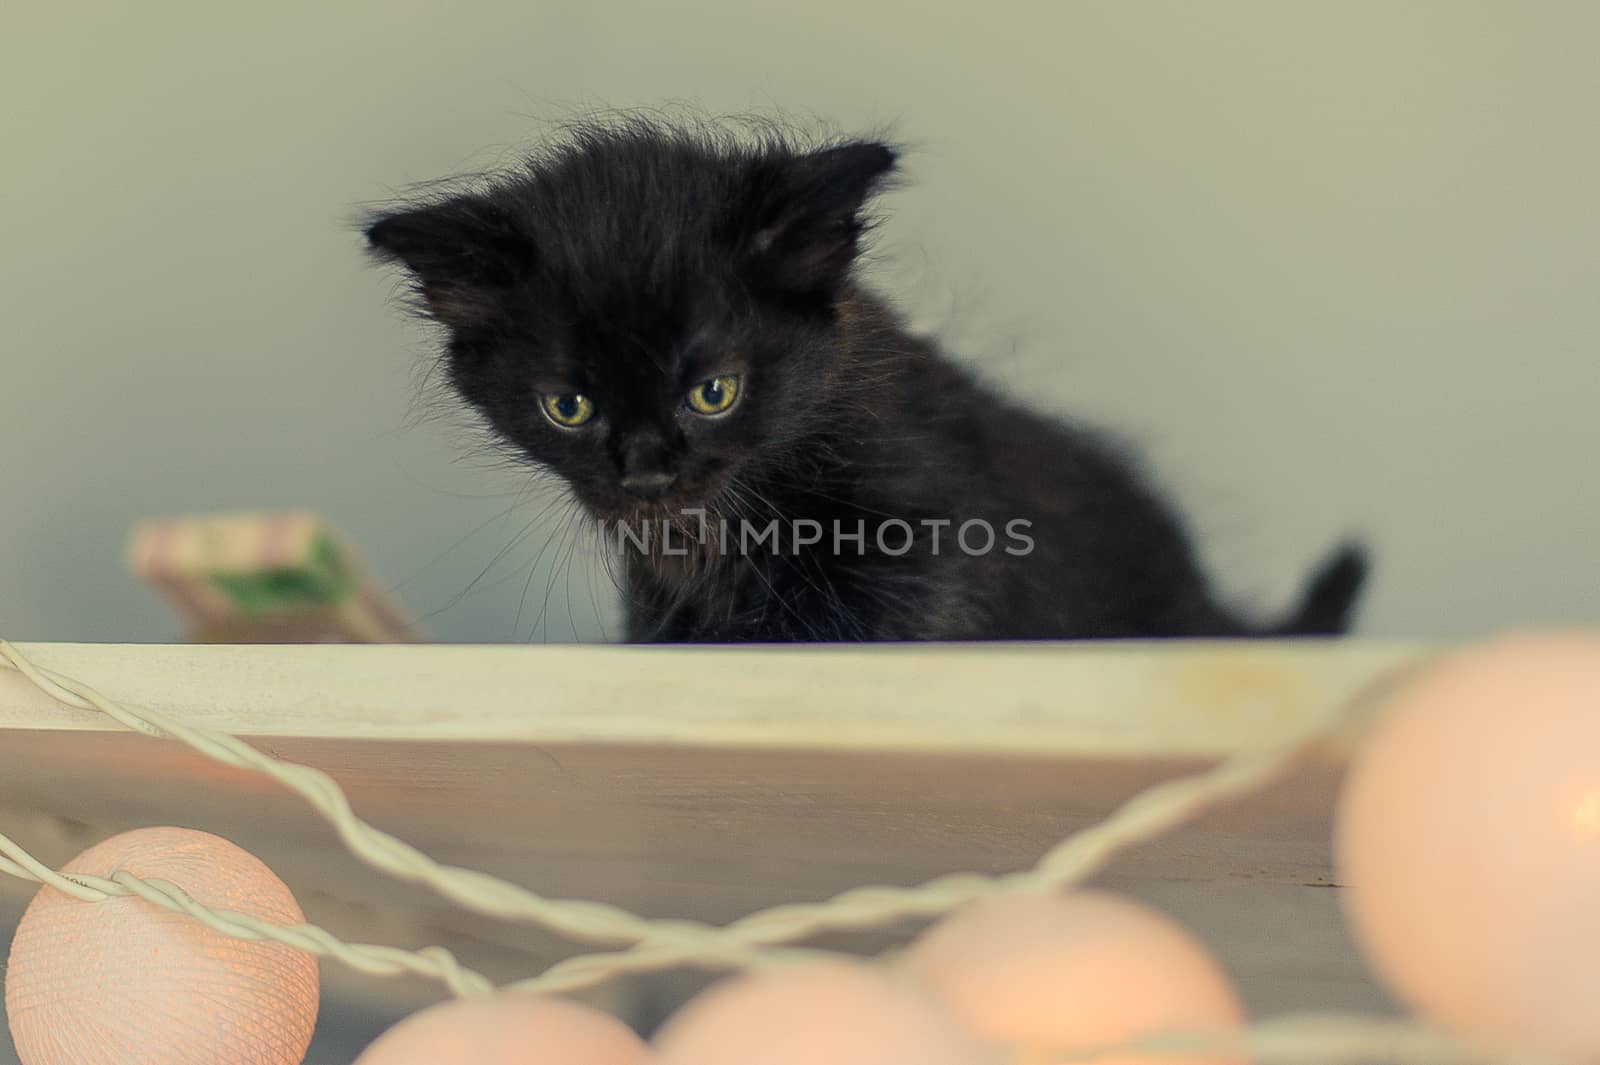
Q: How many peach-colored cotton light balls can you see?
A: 5